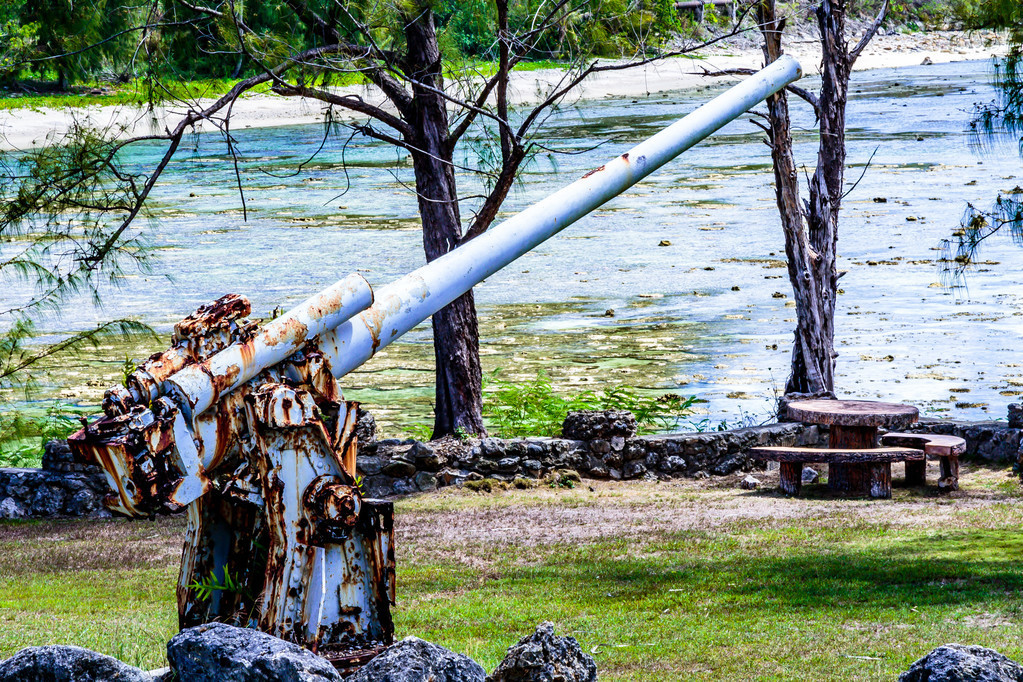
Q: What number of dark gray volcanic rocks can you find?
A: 5